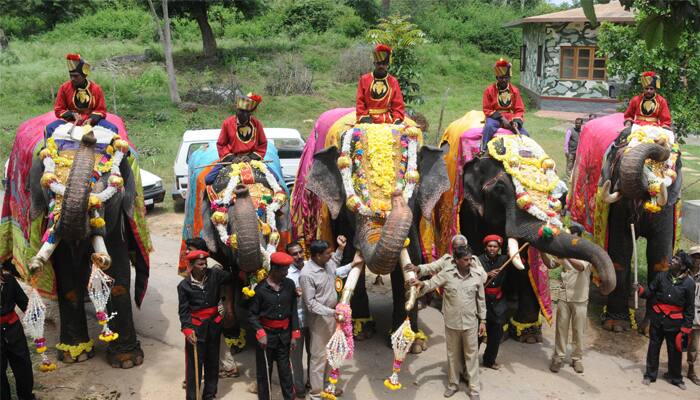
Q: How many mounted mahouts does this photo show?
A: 5